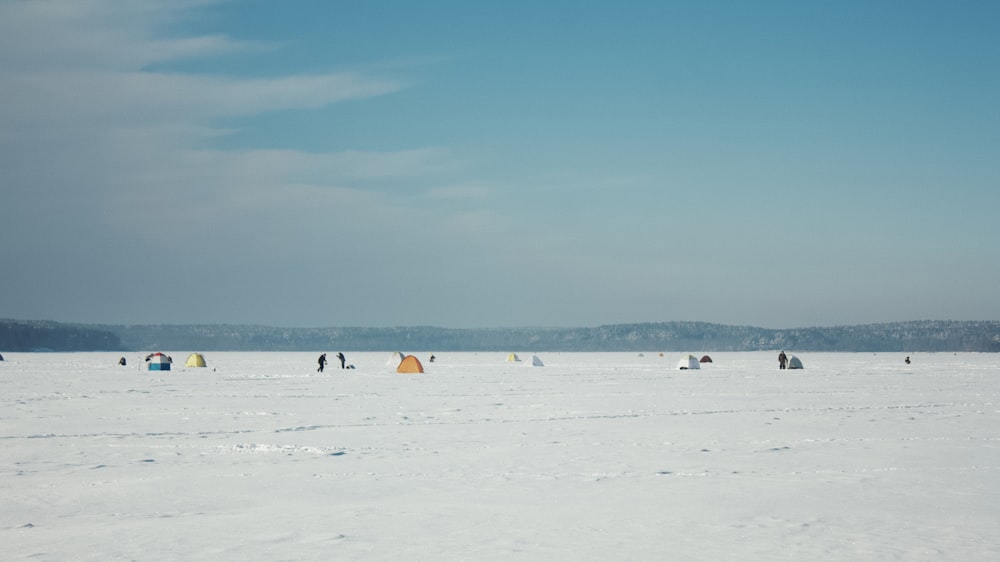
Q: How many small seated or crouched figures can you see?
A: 3